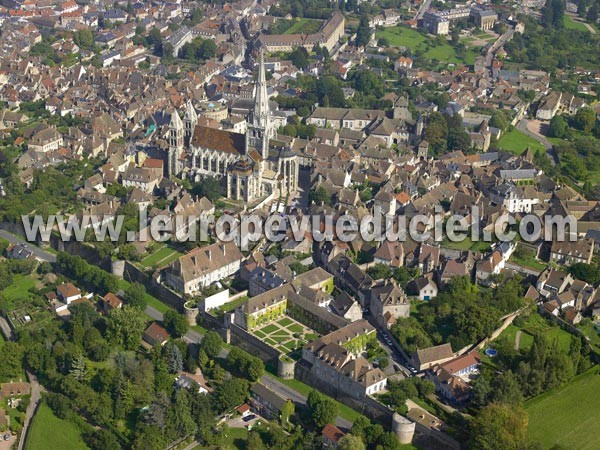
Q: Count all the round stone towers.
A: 4